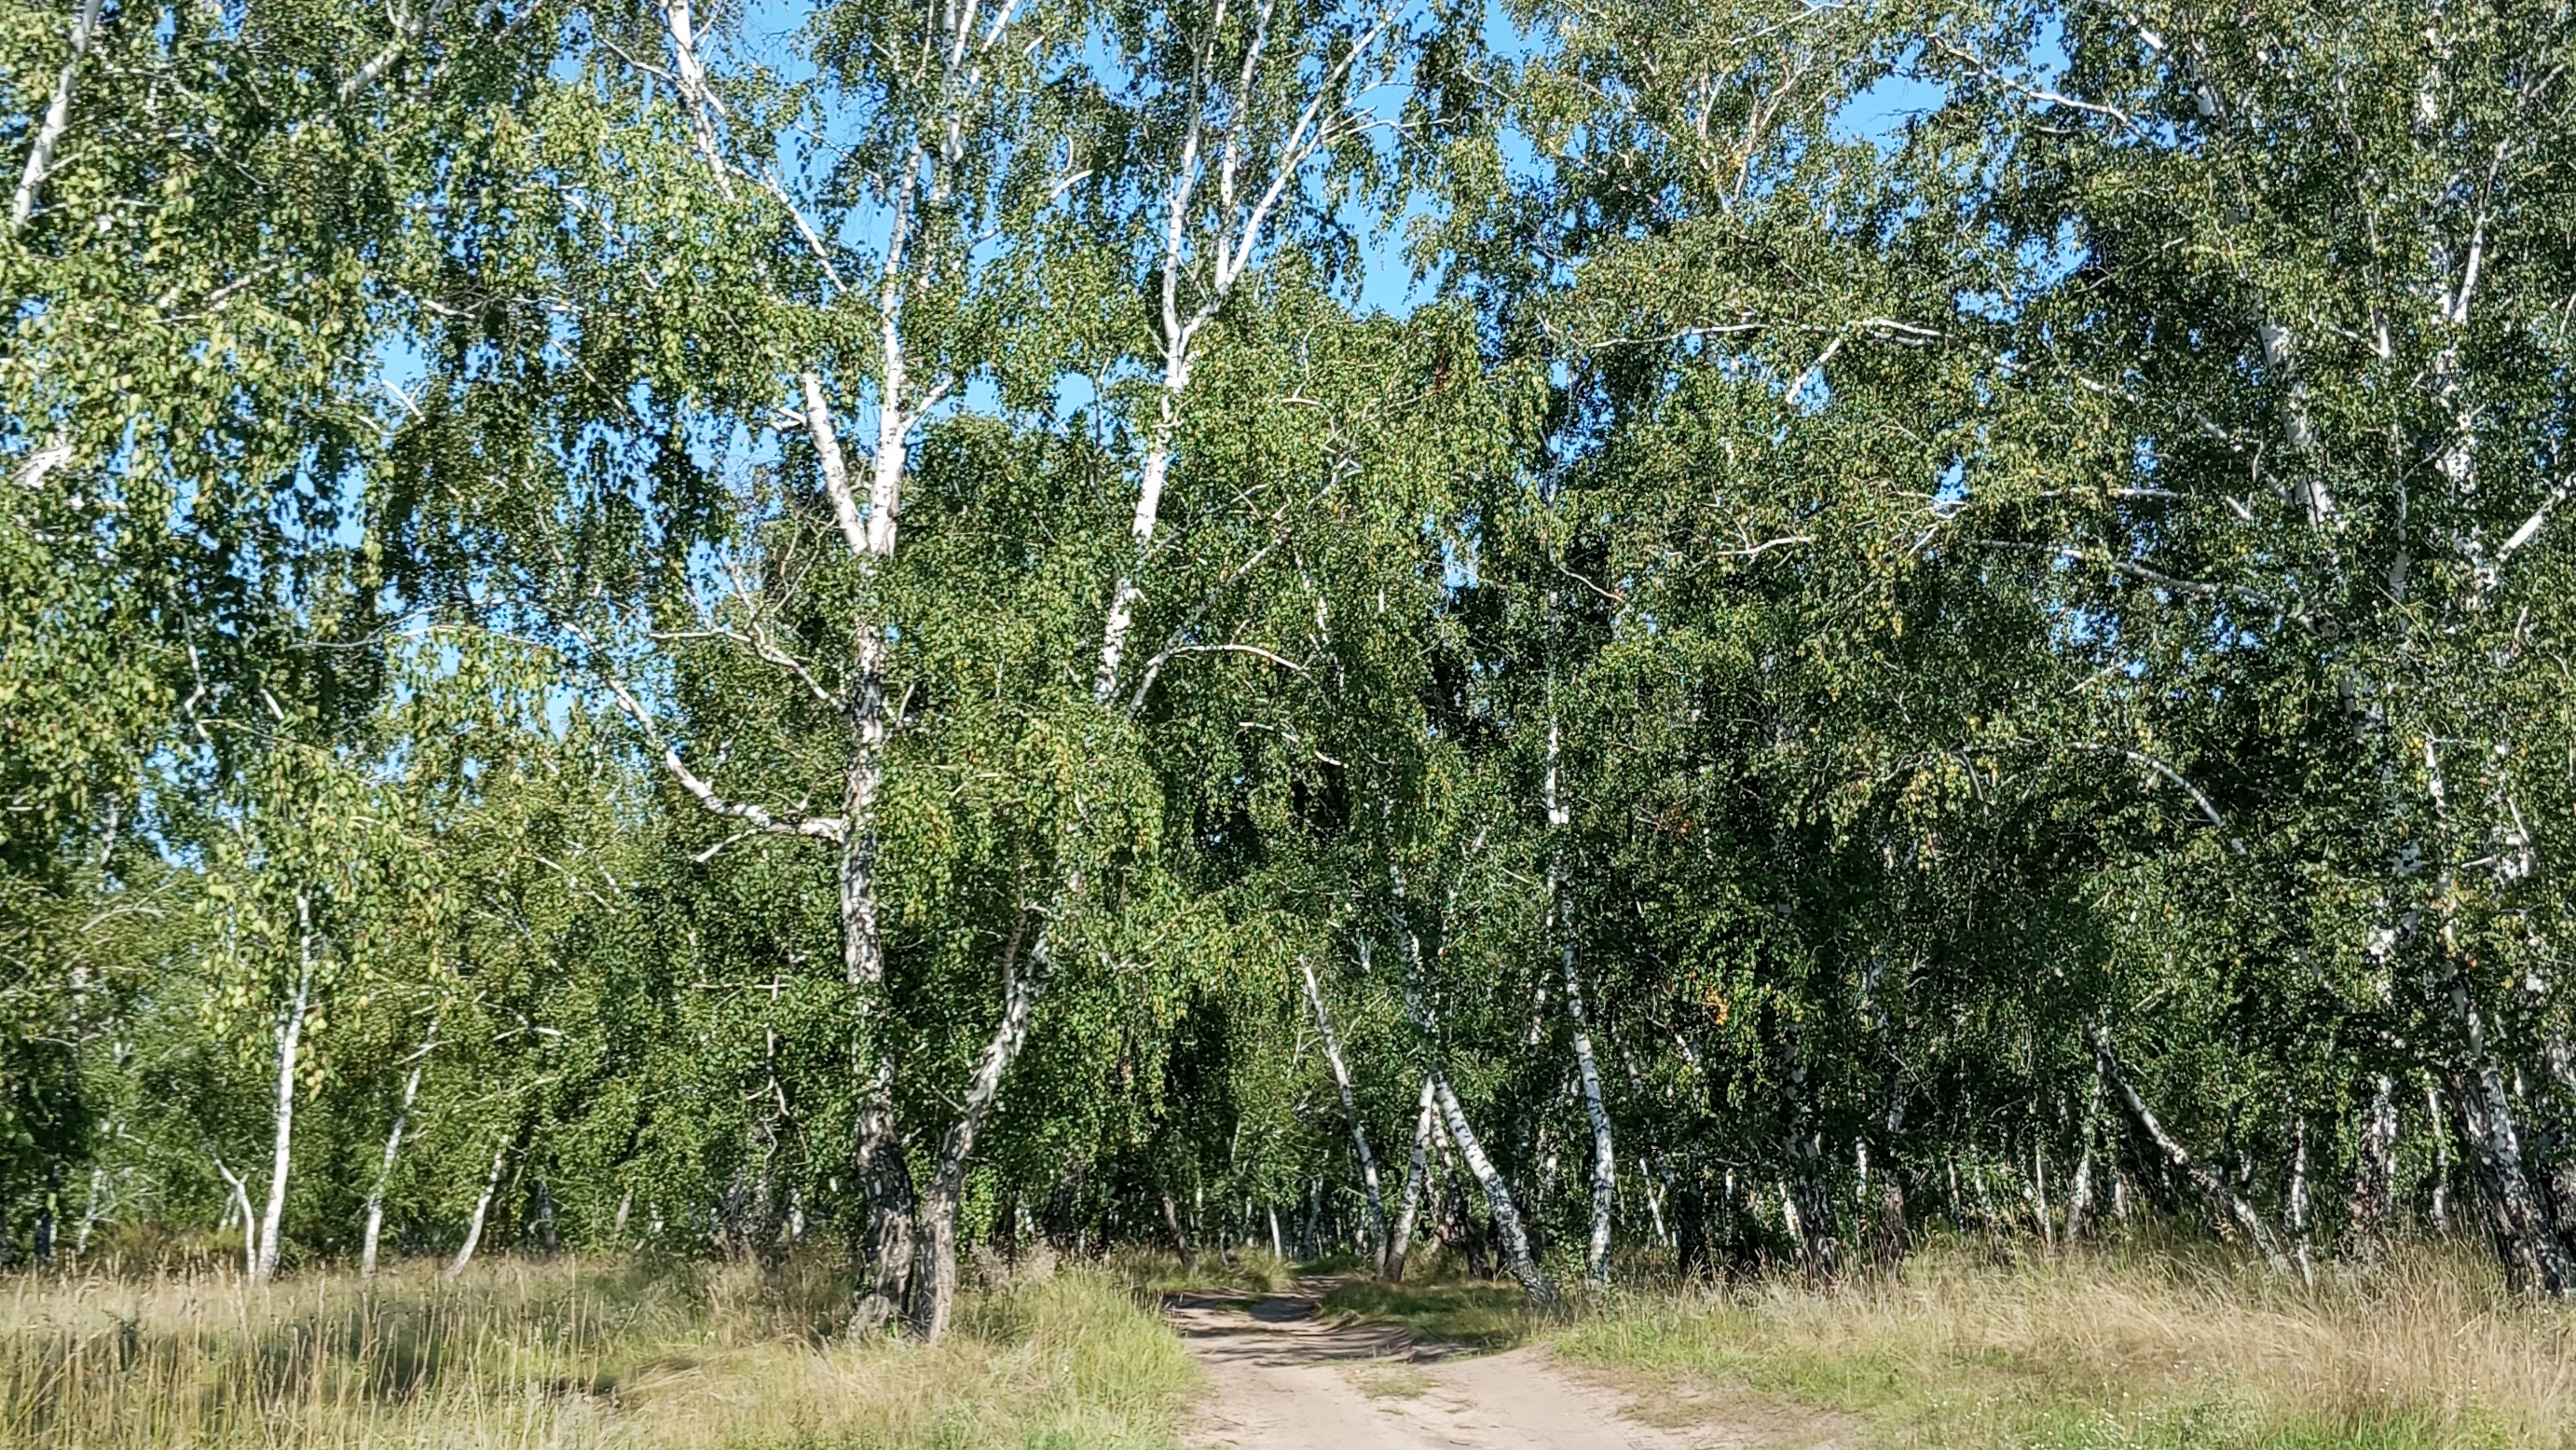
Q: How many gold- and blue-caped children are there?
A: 0